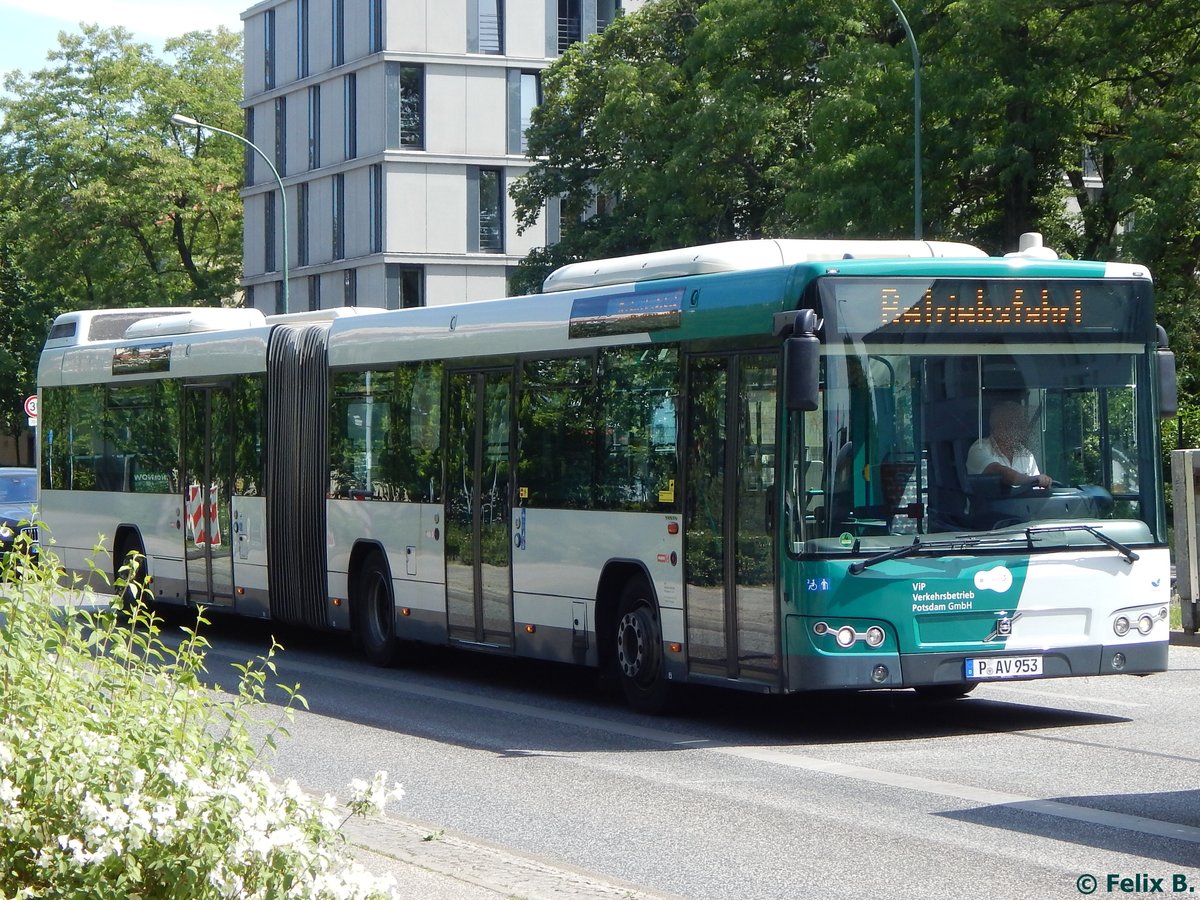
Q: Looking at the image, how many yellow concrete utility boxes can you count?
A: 0